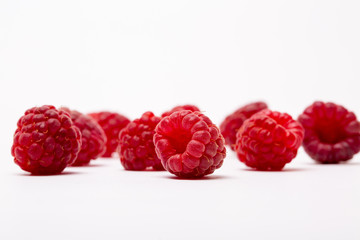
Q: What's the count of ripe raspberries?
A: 9